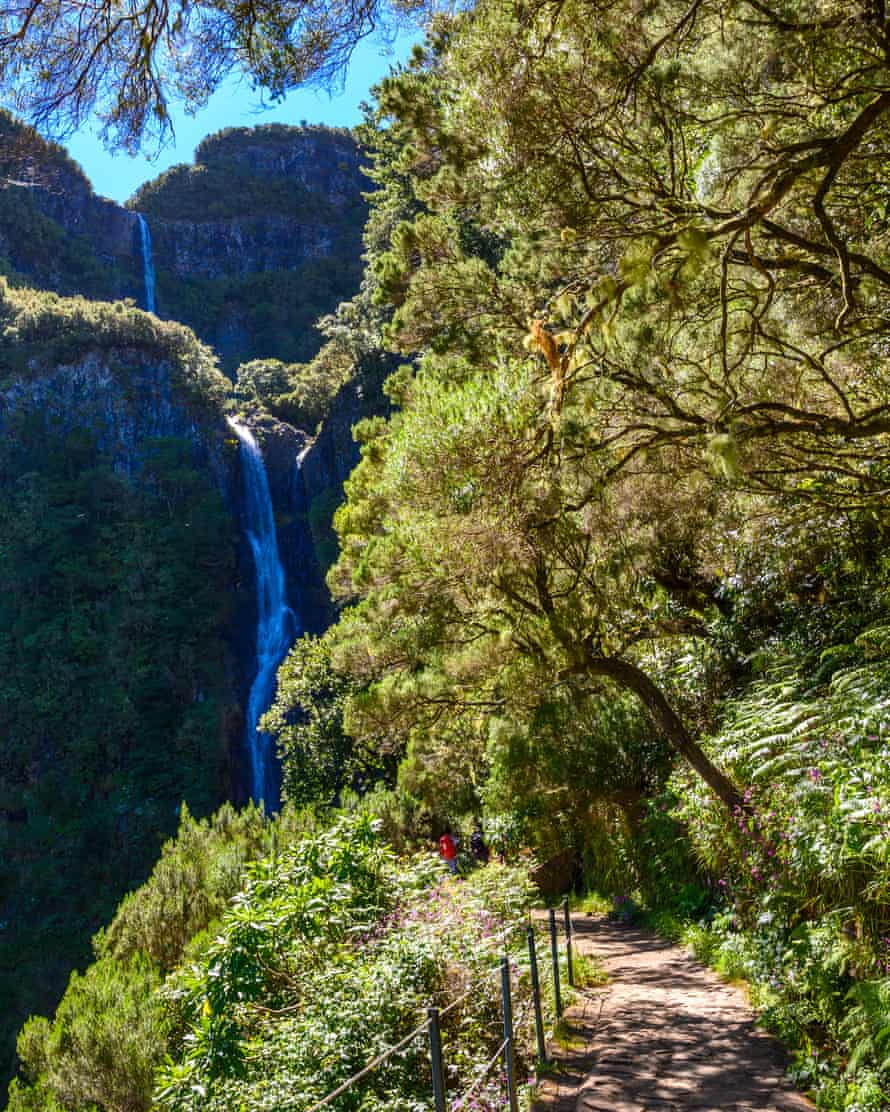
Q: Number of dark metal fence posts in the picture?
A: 5